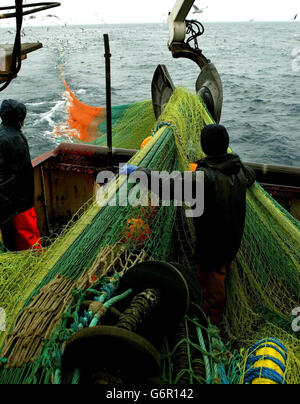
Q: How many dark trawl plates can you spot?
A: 2